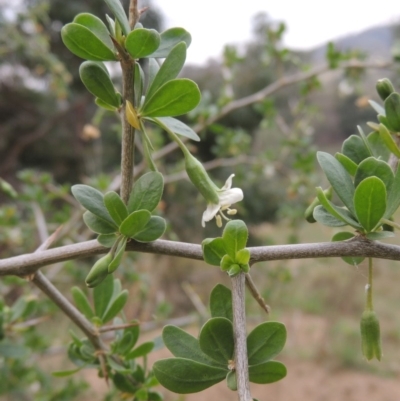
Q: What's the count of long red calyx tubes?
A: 0